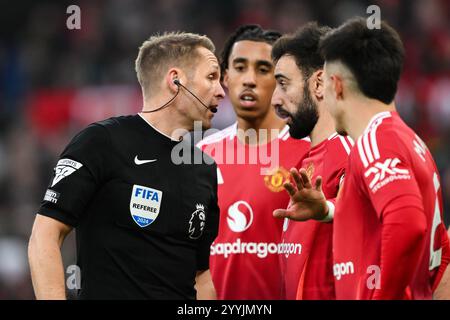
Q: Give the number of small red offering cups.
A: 0